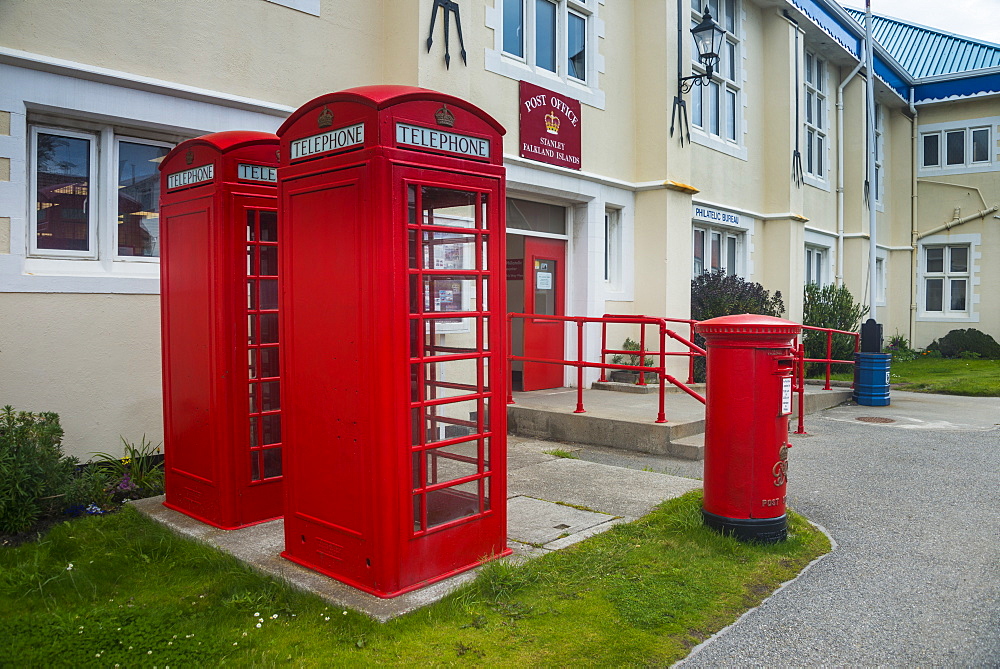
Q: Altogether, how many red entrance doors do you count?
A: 1